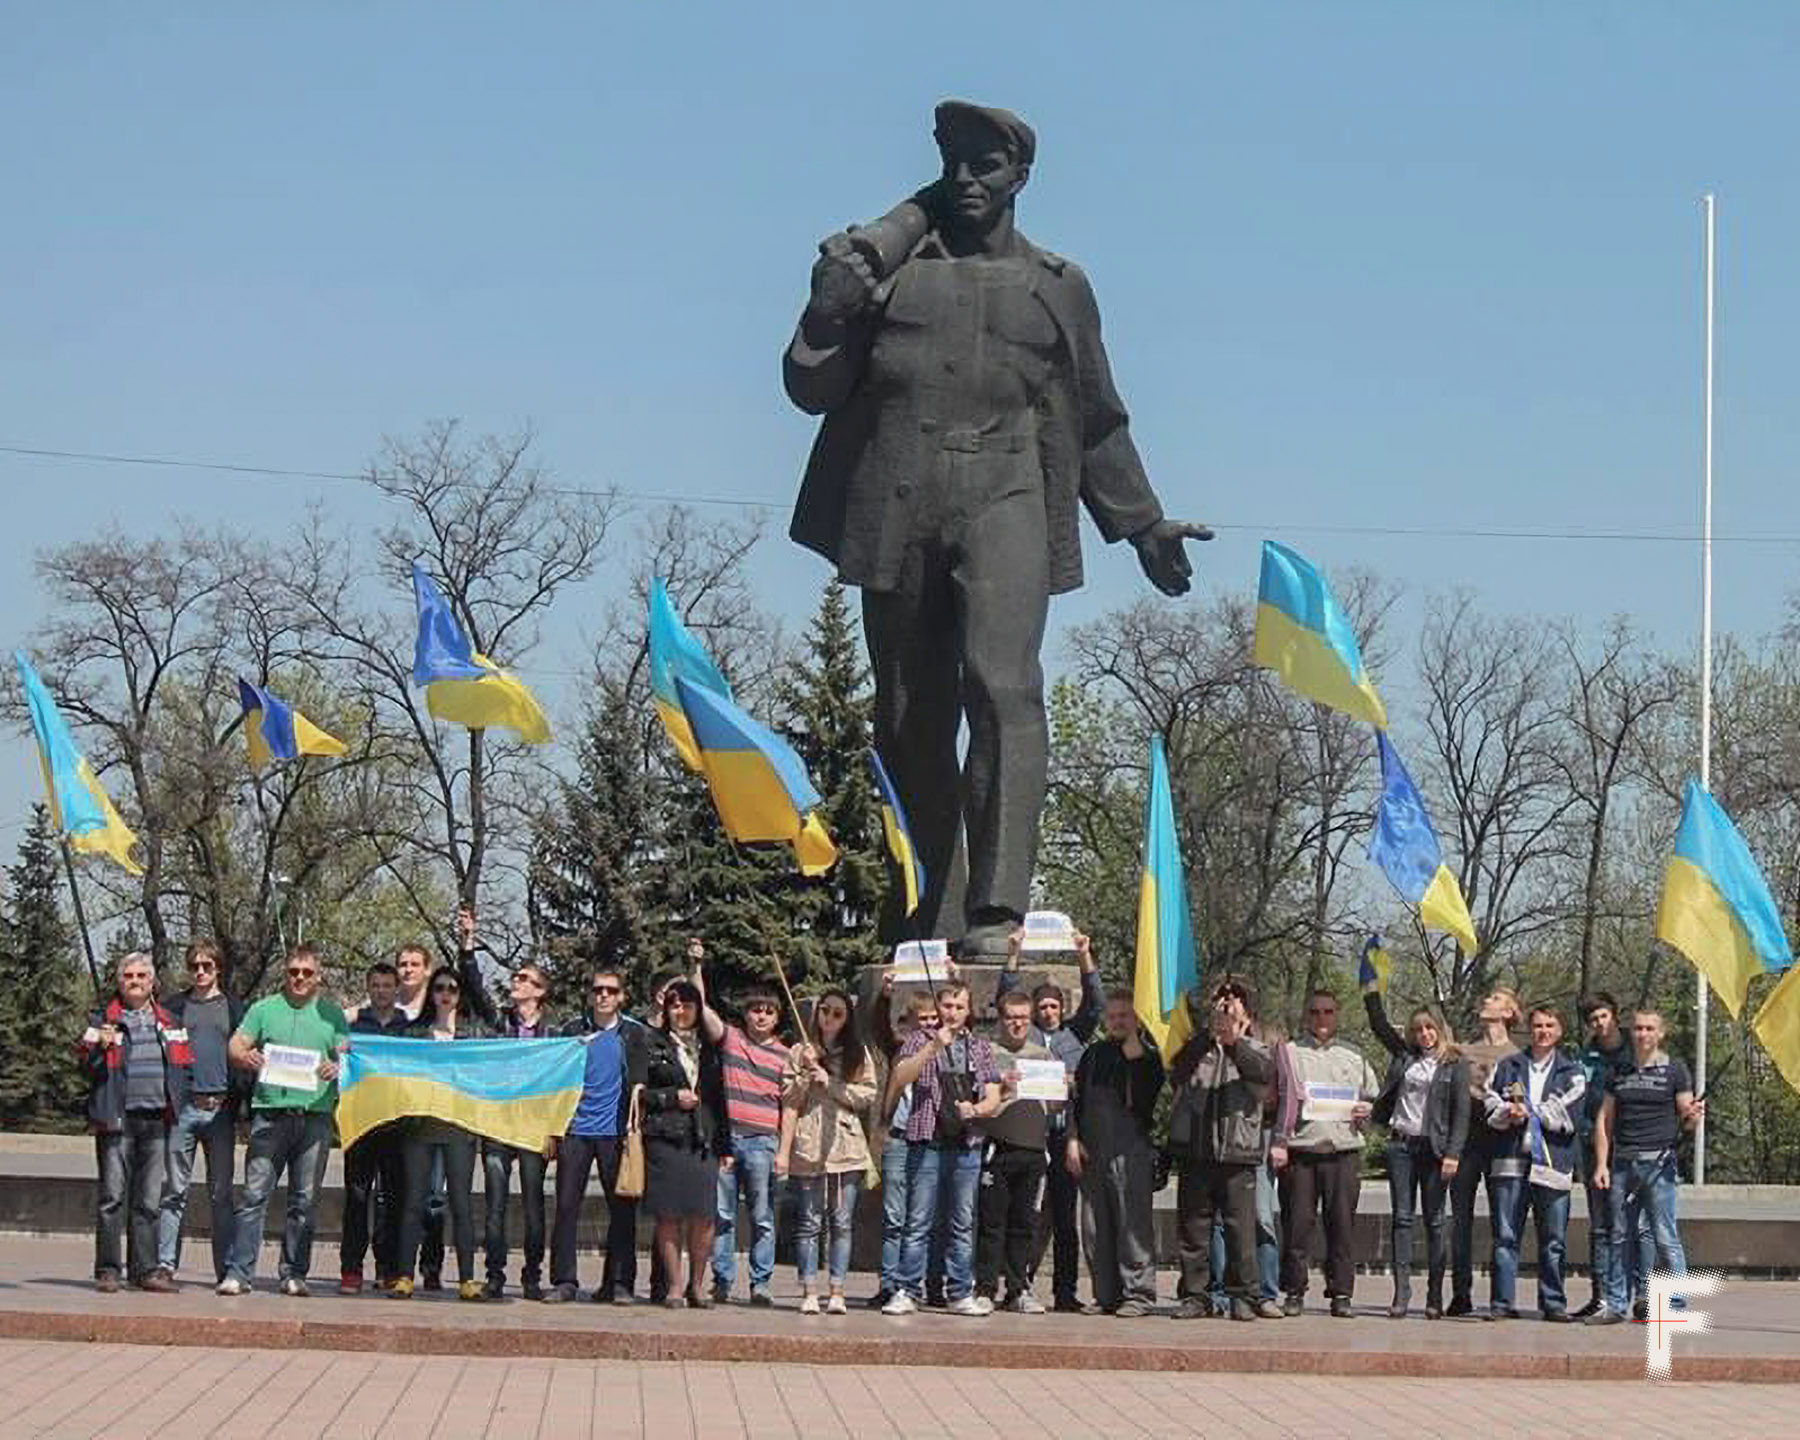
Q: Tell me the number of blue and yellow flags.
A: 13